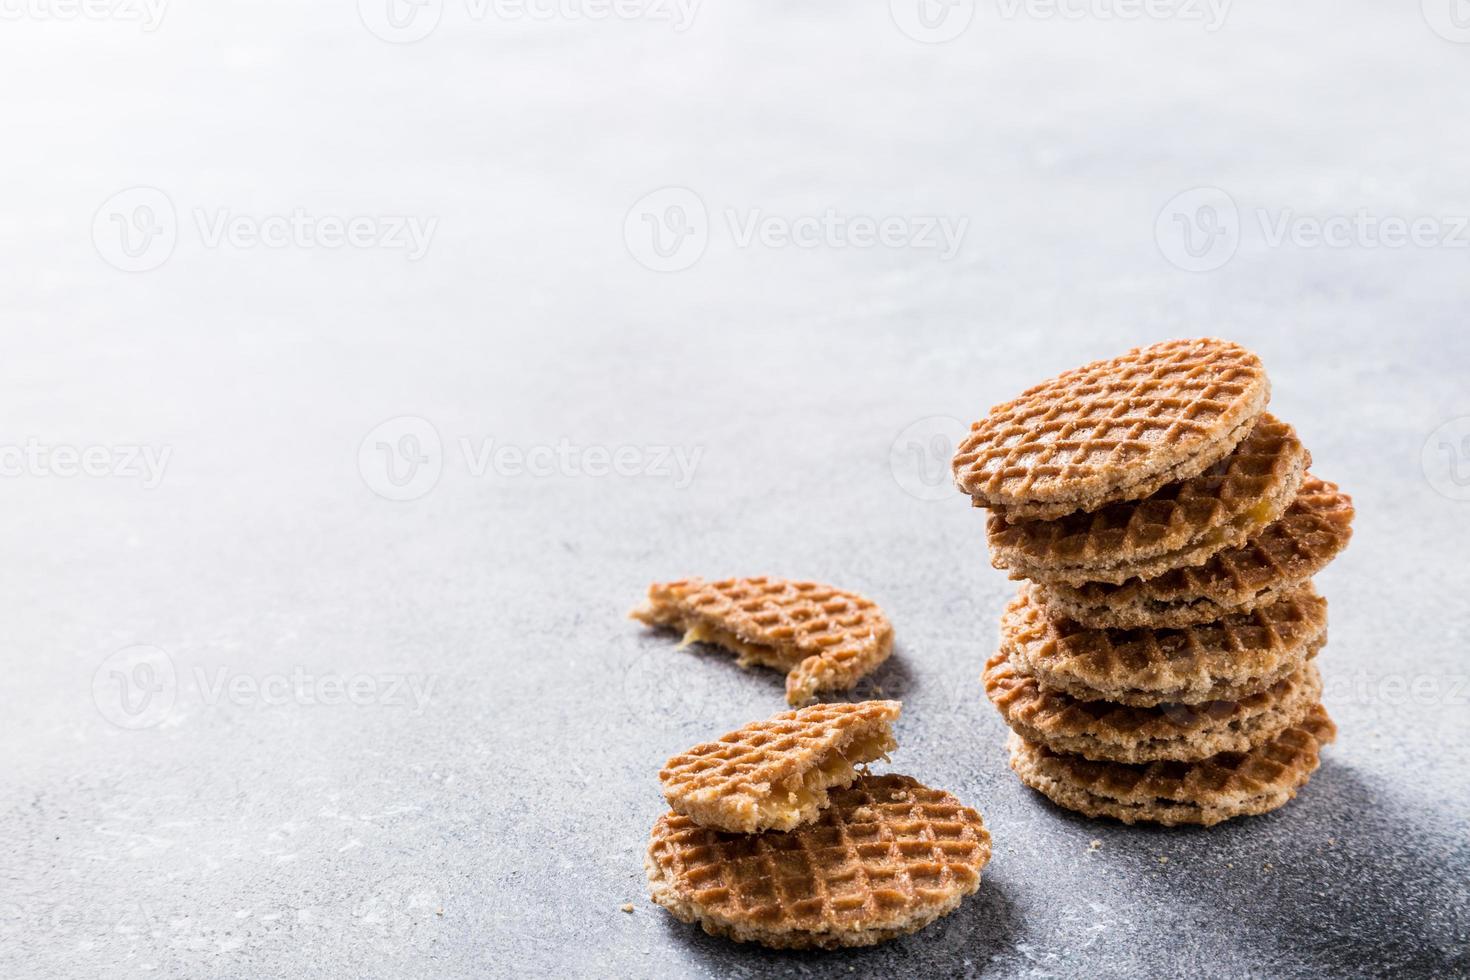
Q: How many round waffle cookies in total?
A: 7